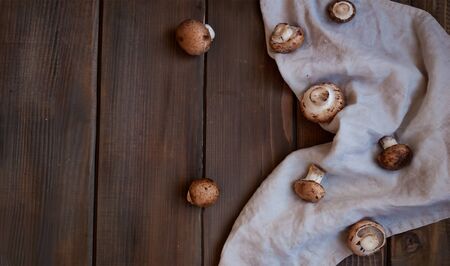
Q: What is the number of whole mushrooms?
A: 8